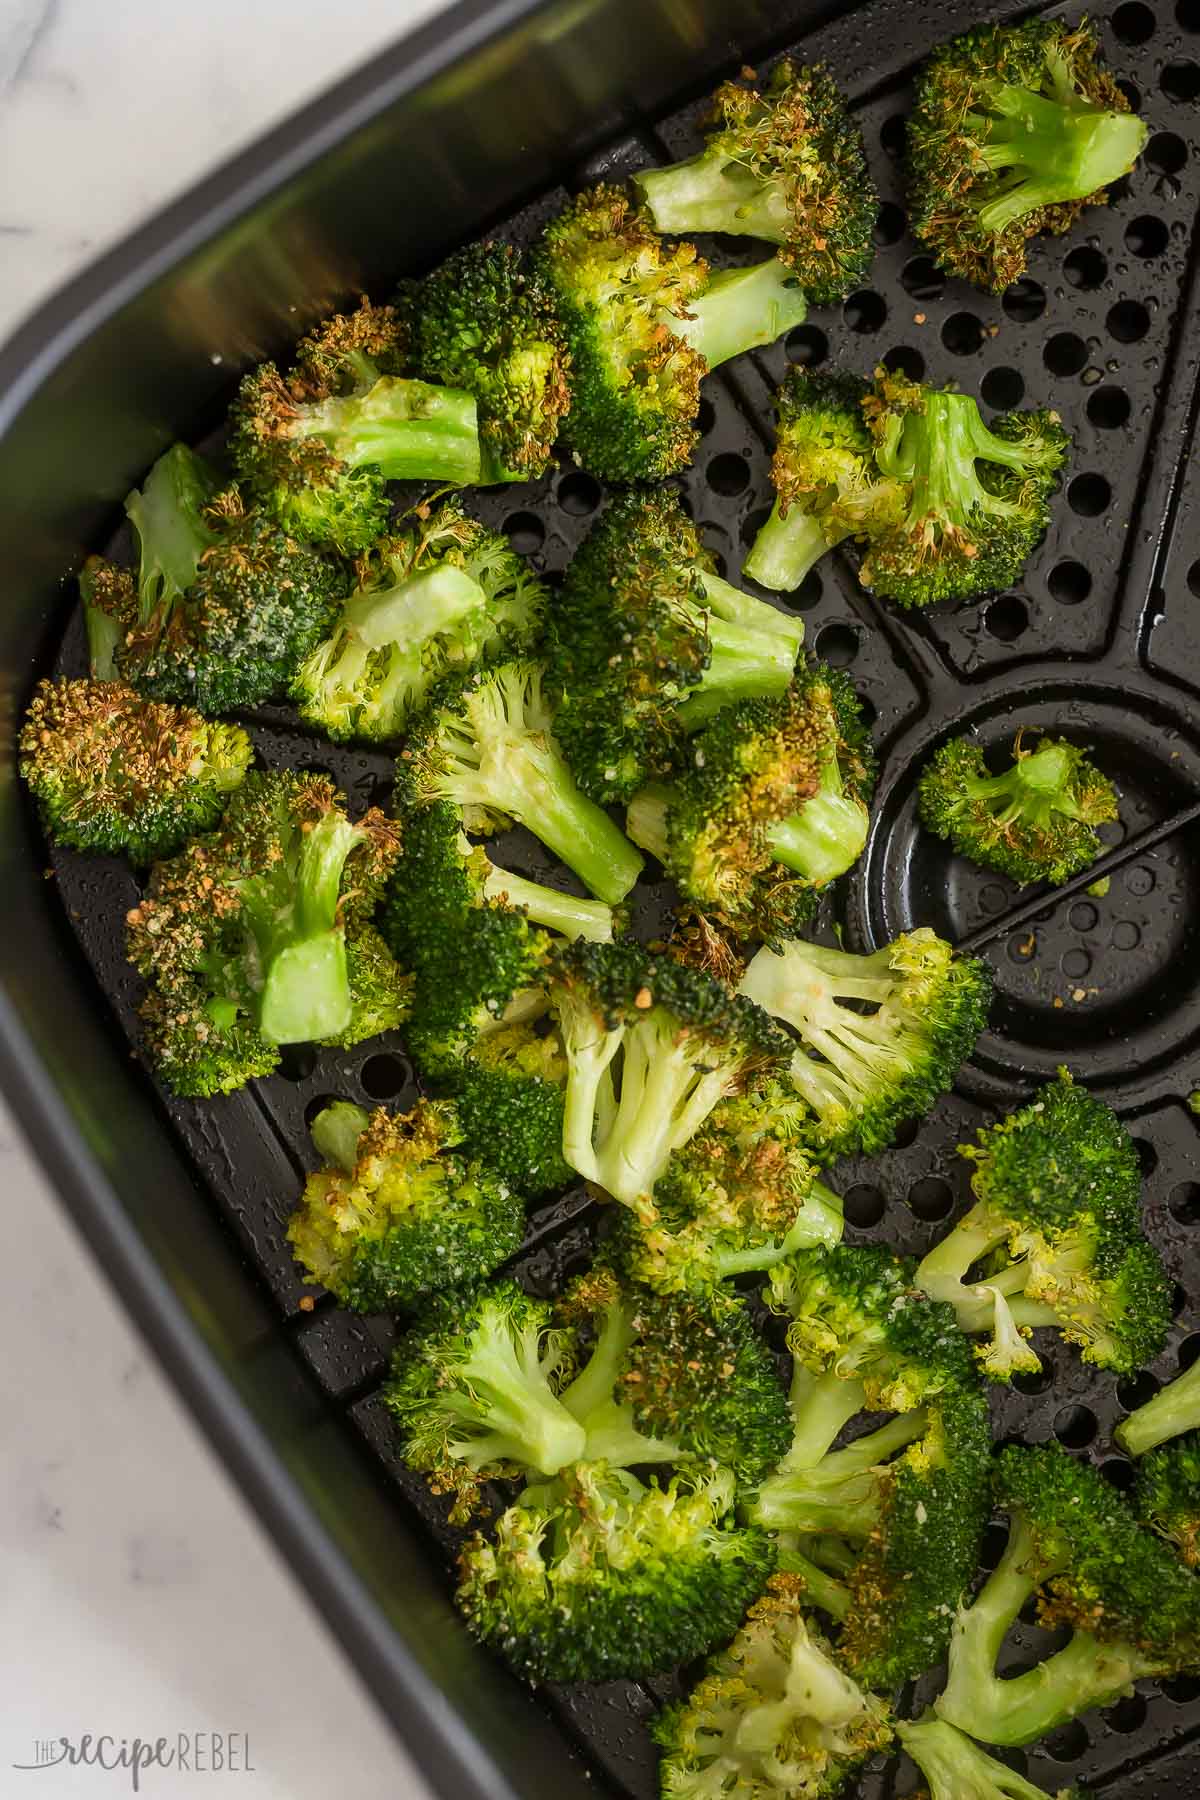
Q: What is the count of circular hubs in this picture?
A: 1